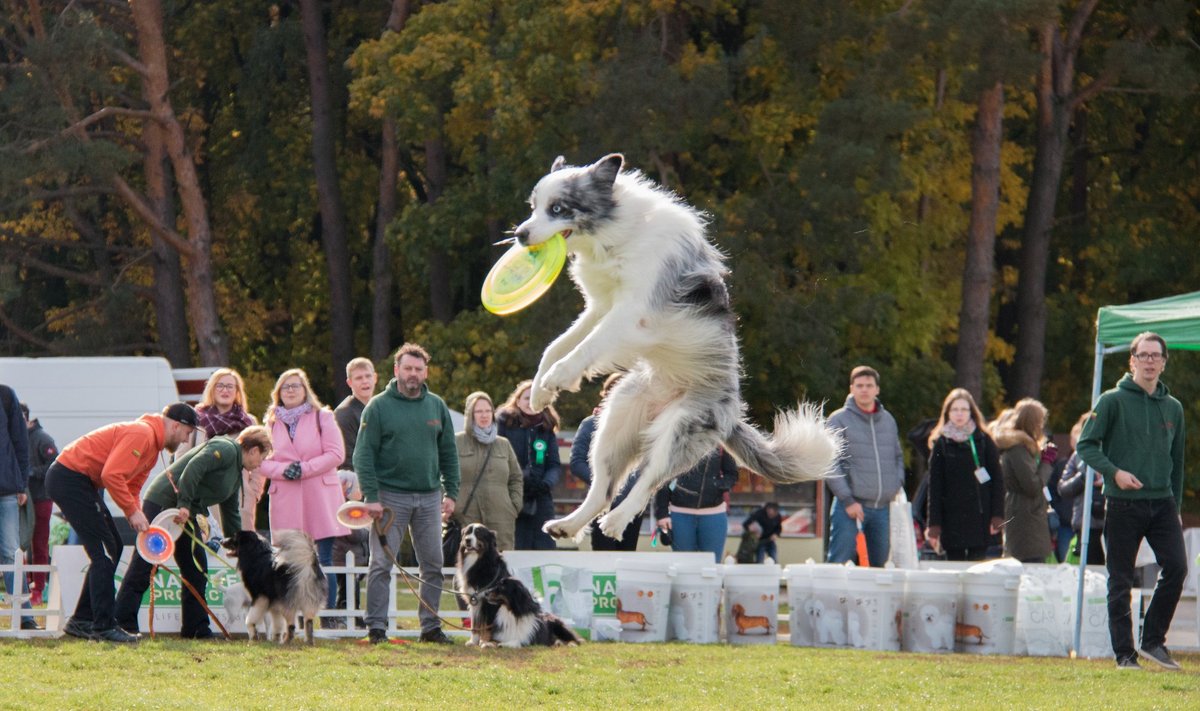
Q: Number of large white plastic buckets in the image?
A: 8